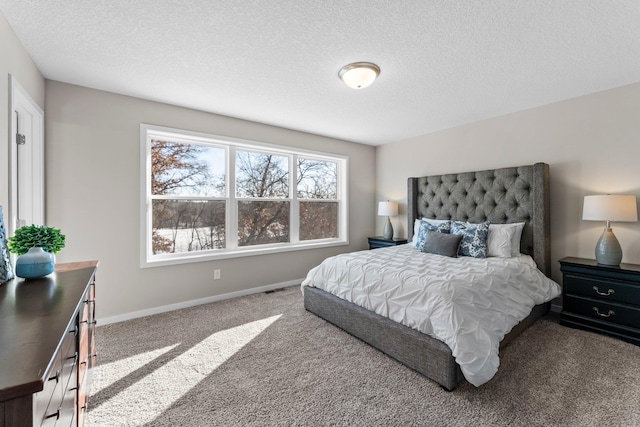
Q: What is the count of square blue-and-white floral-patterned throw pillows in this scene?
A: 2